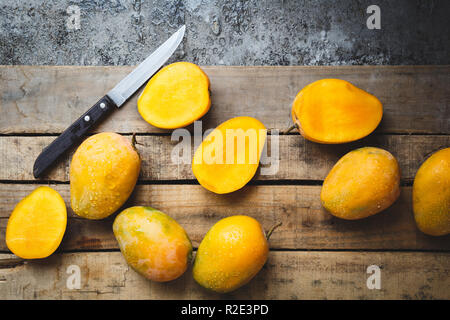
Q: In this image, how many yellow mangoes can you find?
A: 9